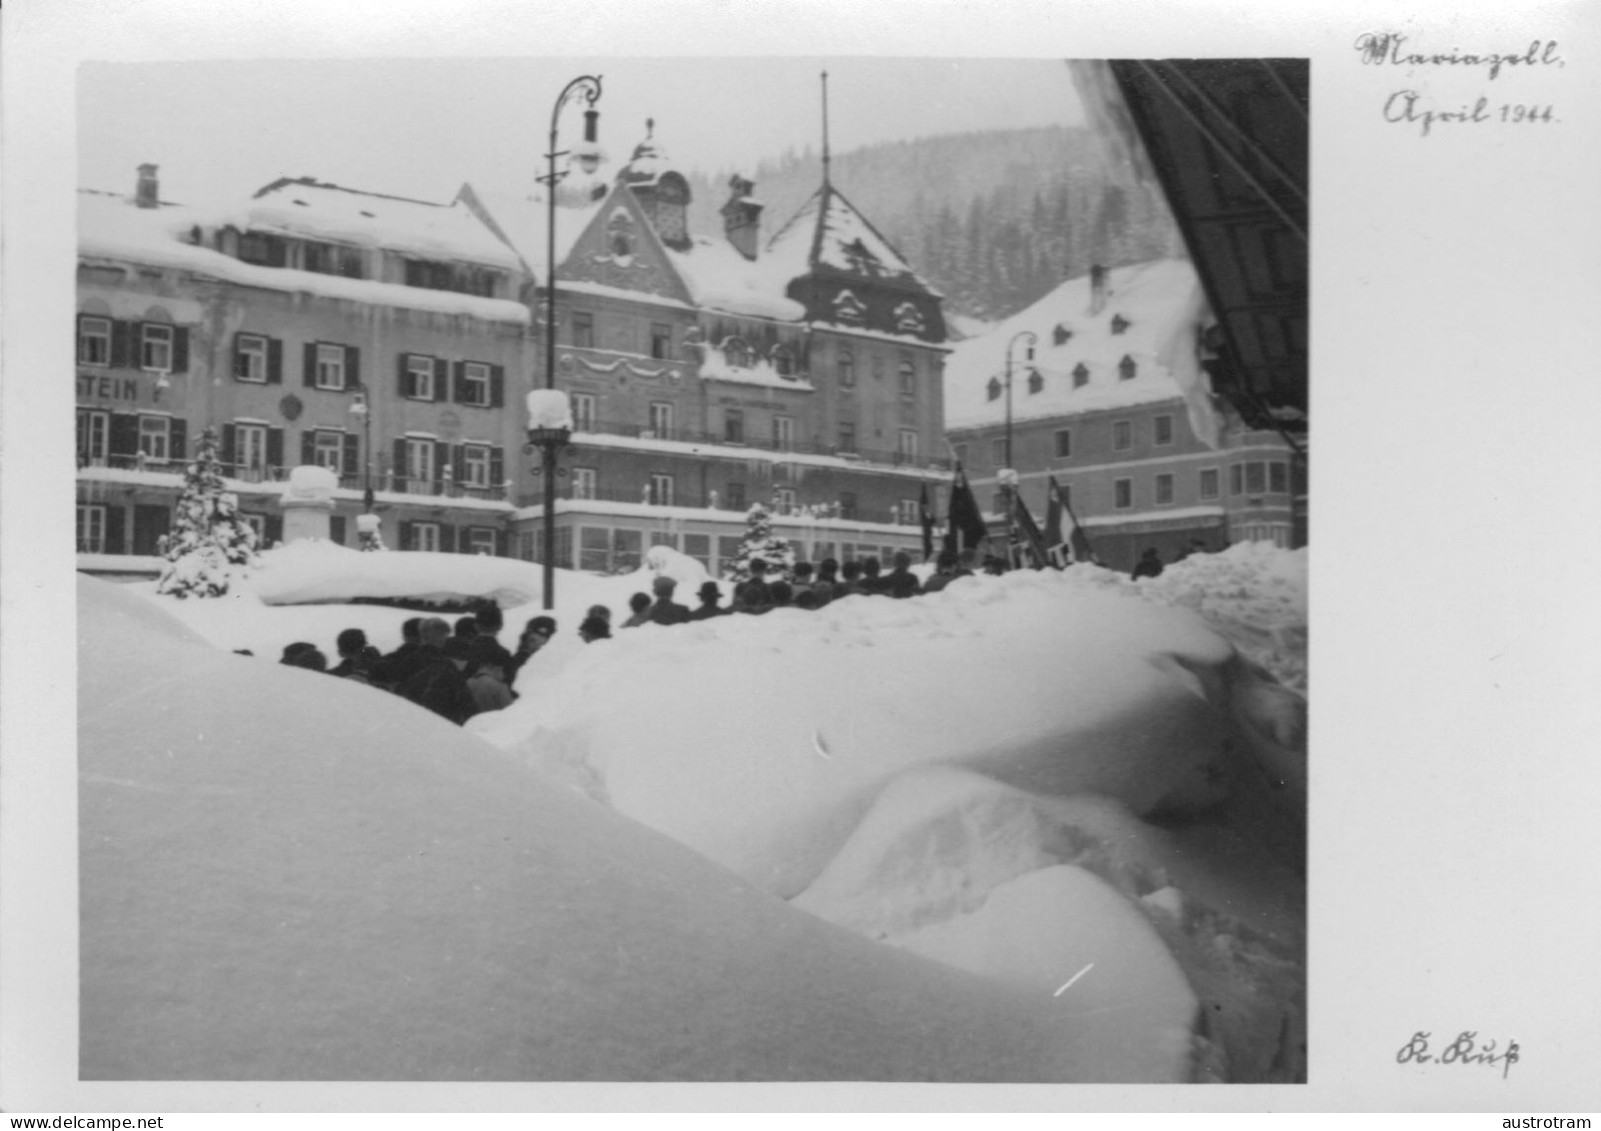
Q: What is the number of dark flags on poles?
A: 4